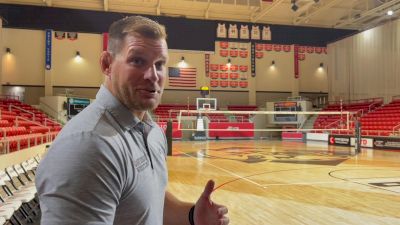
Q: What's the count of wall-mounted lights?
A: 6